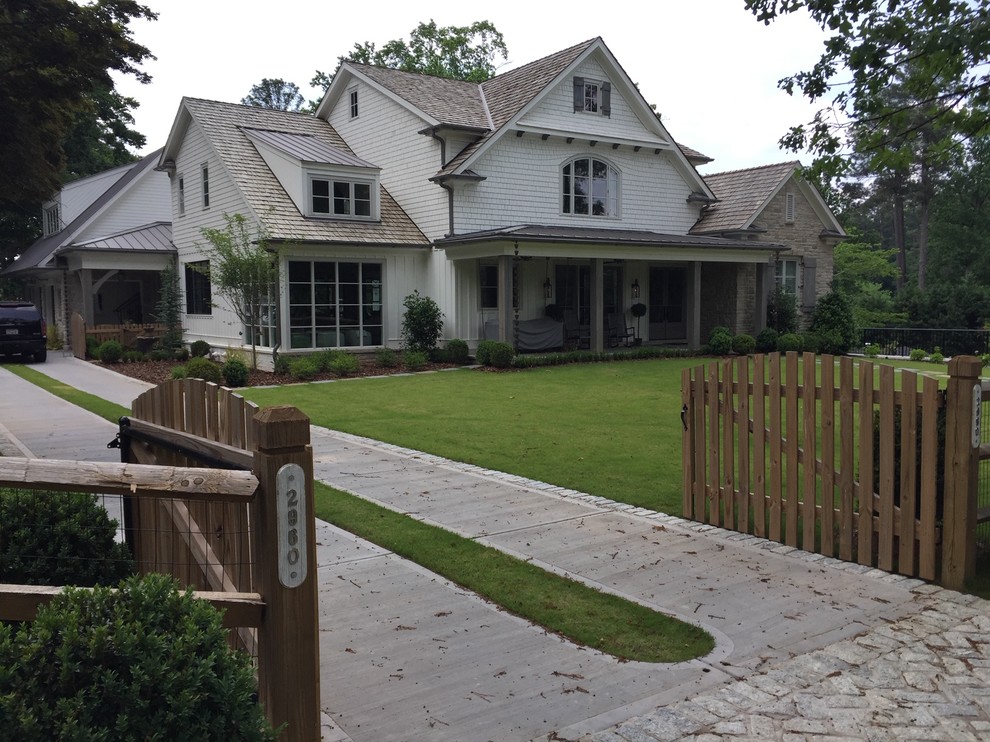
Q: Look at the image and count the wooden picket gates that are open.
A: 2